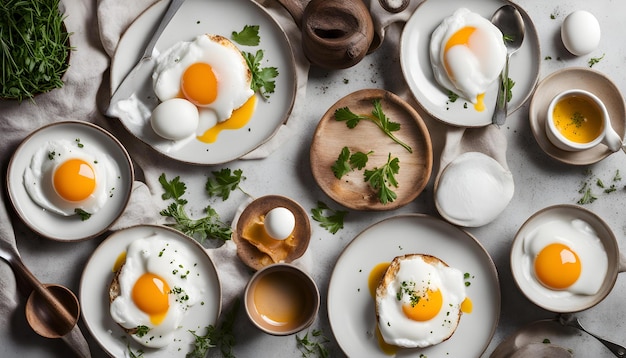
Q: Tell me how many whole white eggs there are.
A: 3